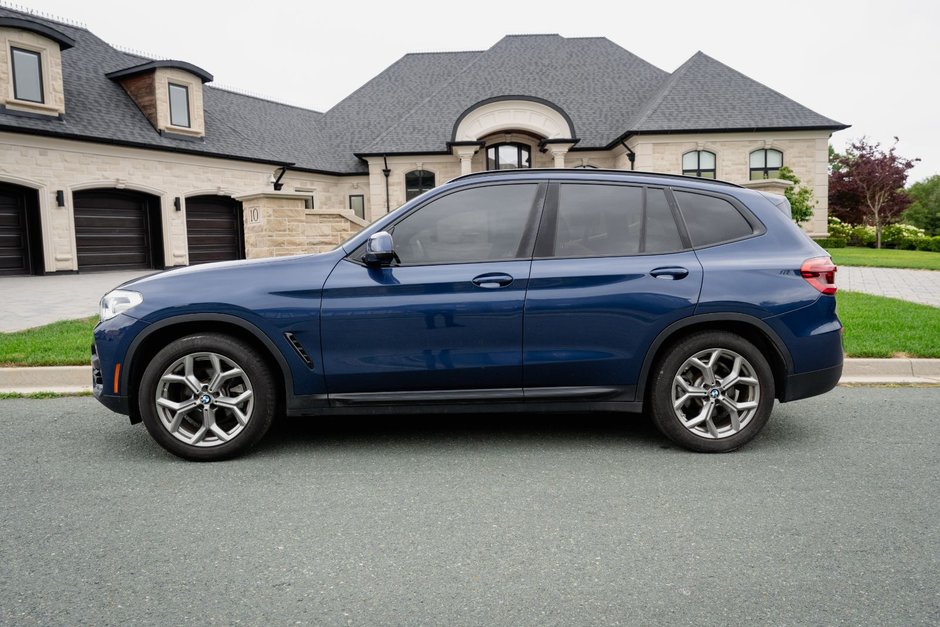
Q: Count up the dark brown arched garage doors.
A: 3